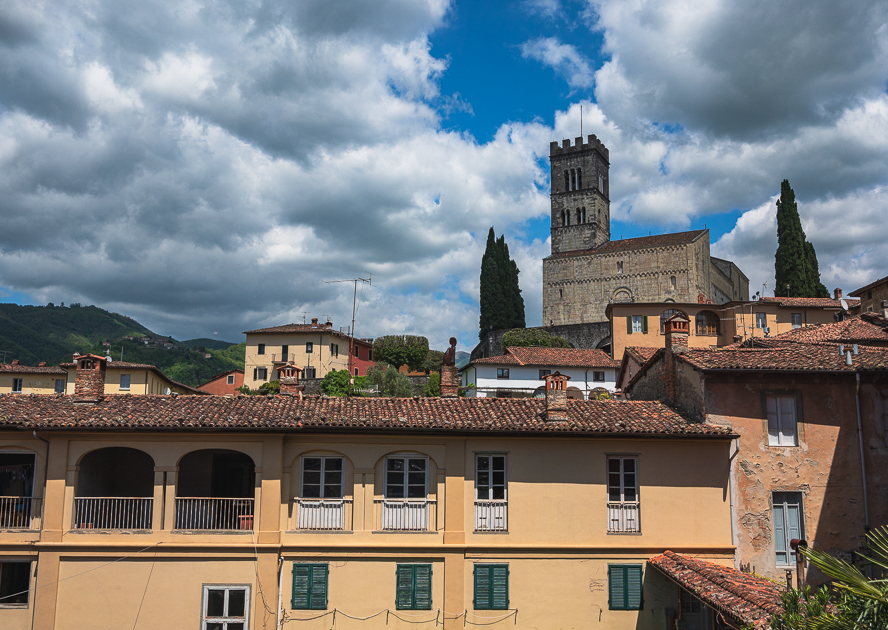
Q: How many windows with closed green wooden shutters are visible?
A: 4